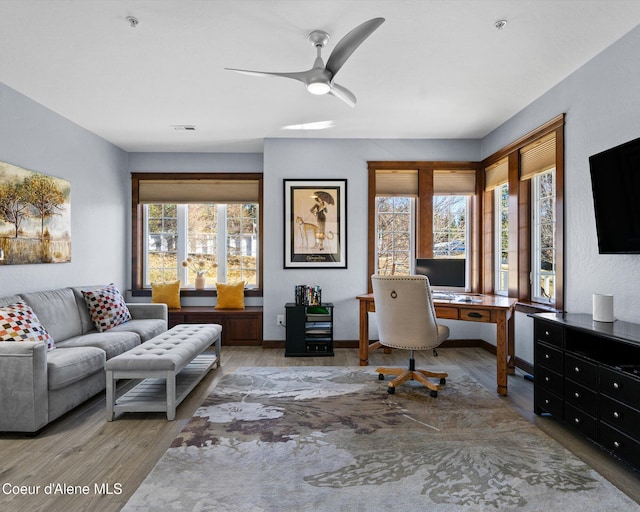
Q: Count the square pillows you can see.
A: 4